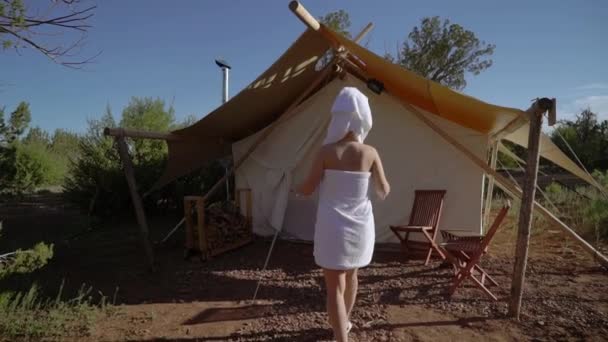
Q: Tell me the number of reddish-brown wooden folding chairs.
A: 2